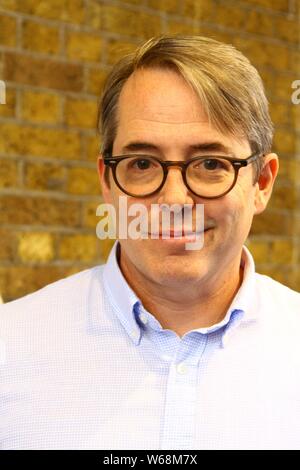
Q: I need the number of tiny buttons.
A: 3